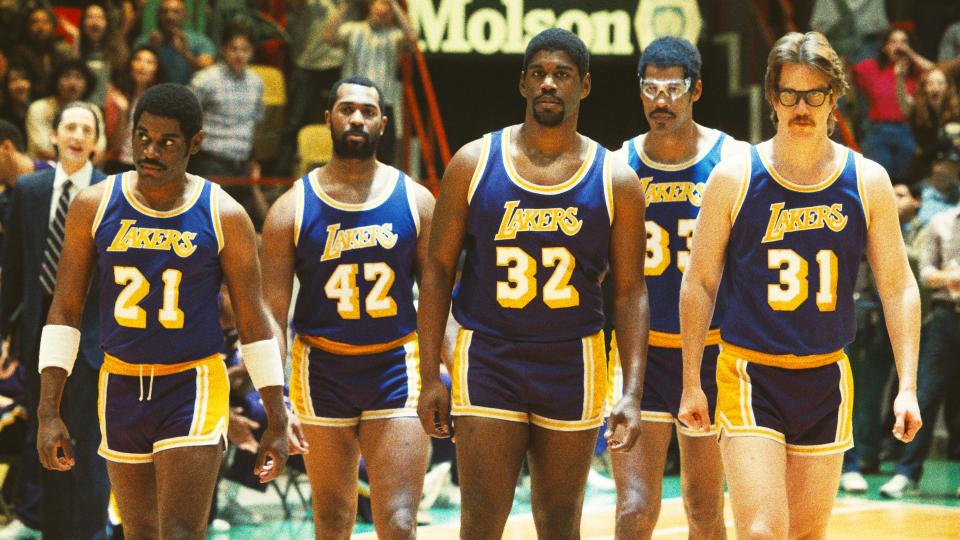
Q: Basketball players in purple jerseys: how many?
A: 5